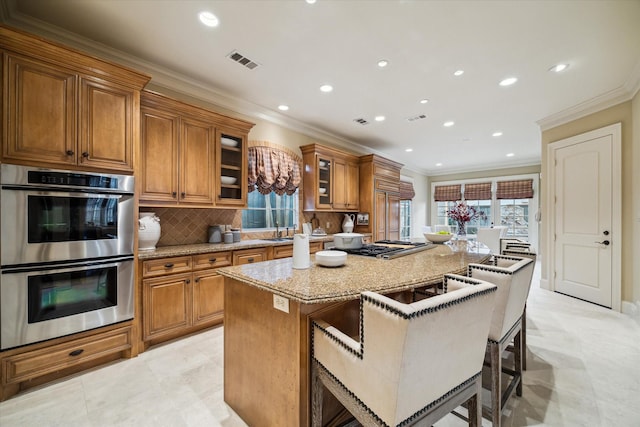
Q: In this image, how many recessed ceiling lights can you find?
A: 15